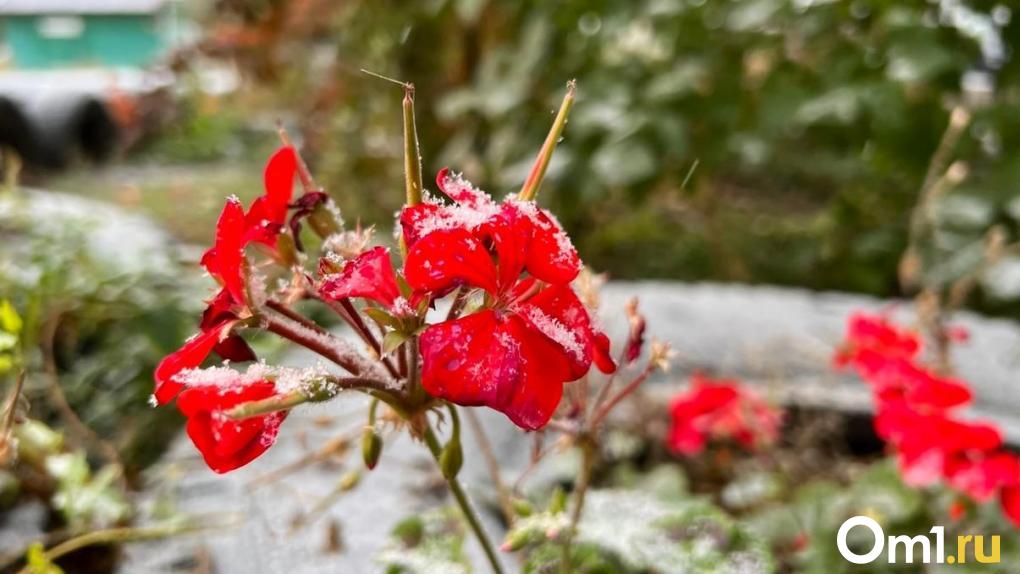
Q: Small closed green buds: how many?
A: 2